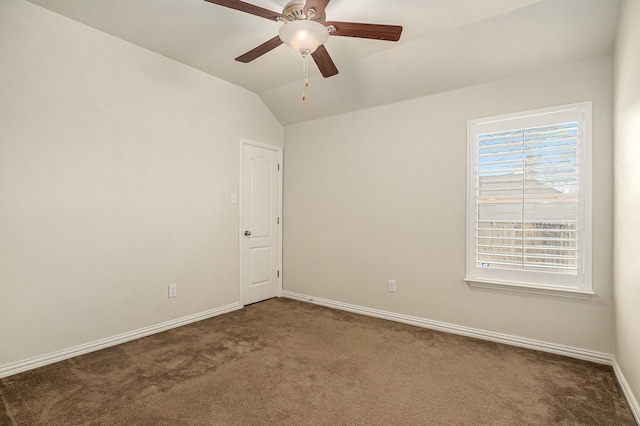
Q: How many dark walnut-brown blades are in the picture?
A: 5